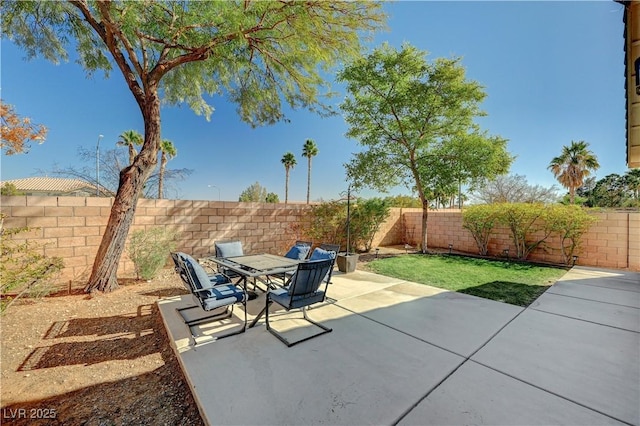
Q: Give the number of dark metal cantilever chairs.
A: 6